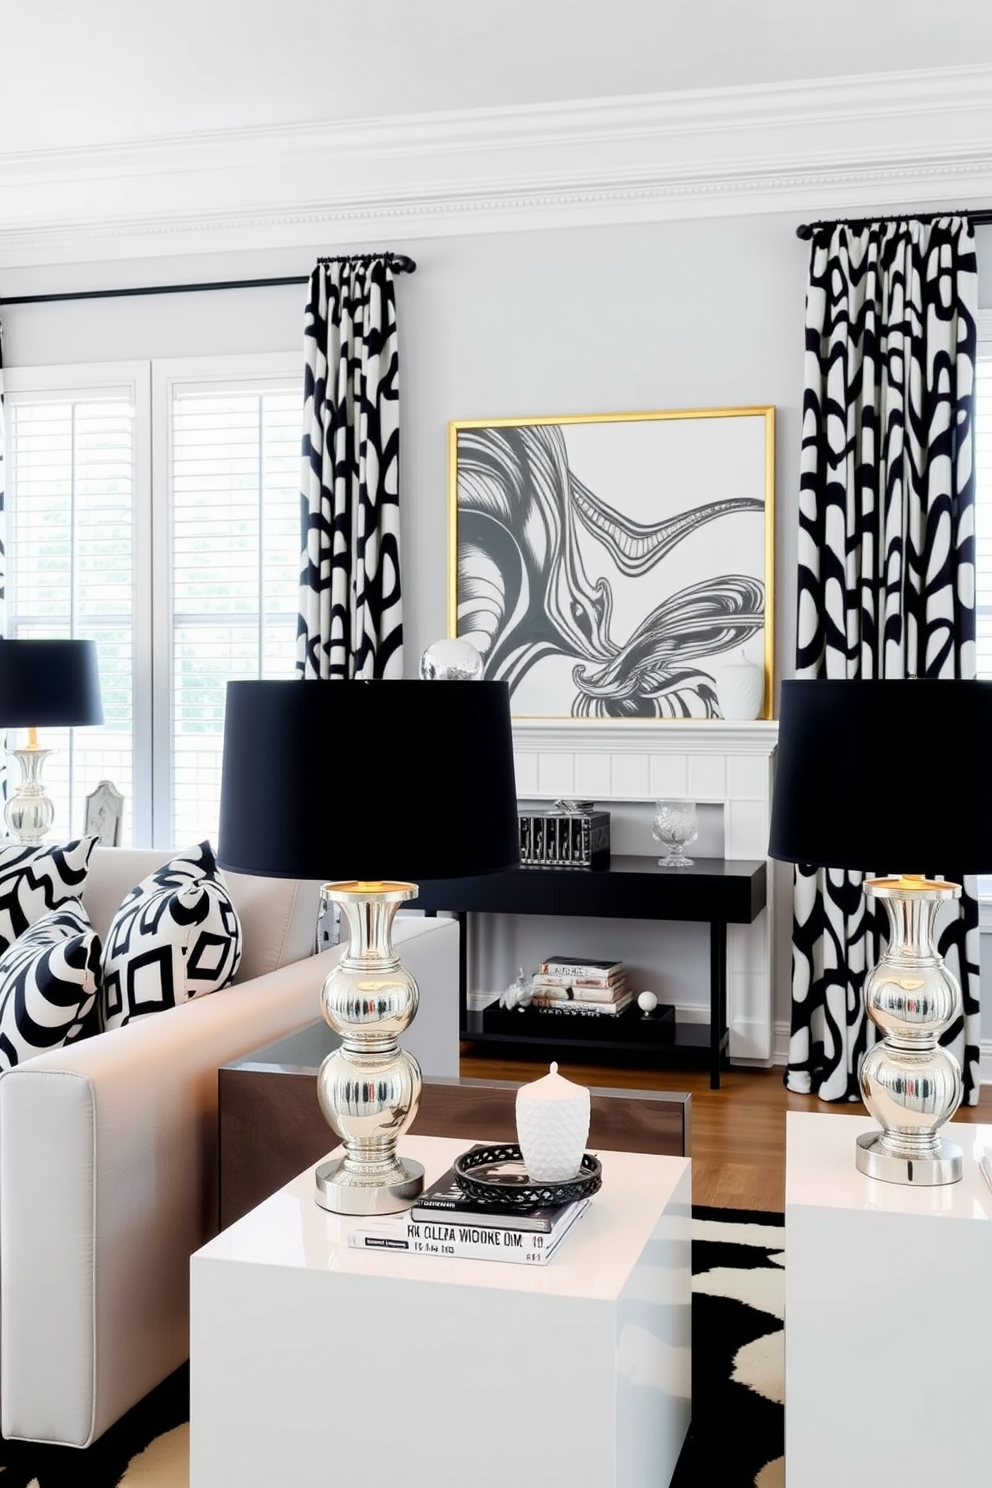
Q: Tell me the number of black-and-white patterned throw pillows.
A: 3